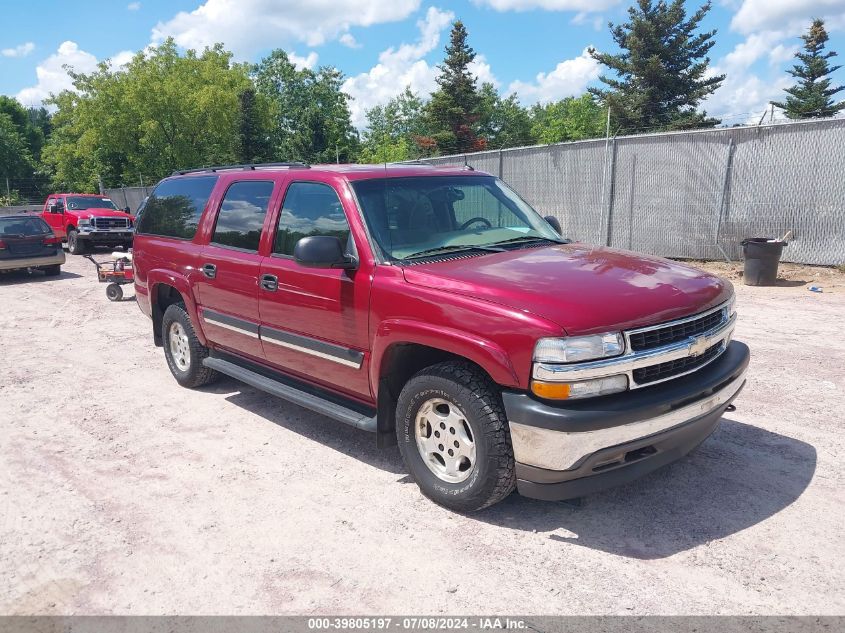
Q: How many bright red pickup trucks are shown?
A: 1